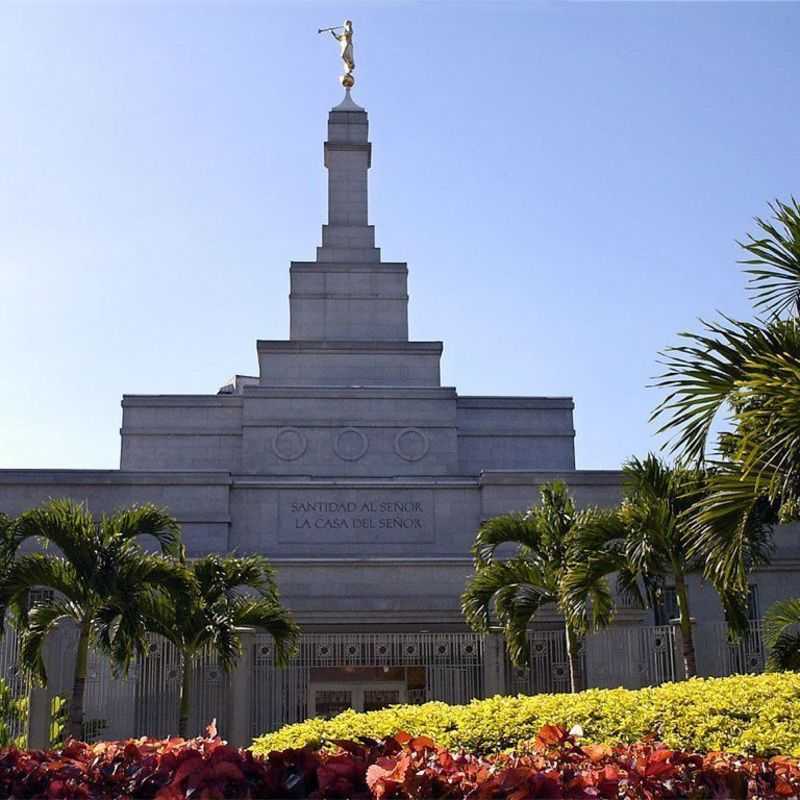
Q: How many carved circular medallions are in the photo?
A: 3